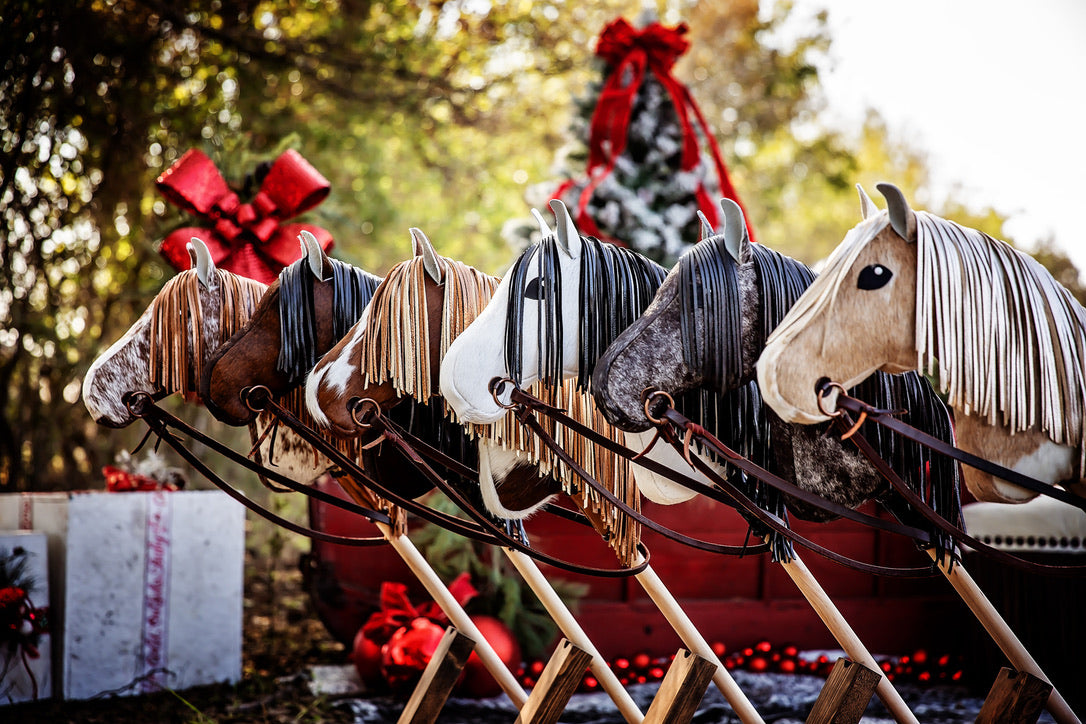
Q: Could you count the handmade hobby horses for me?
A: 6